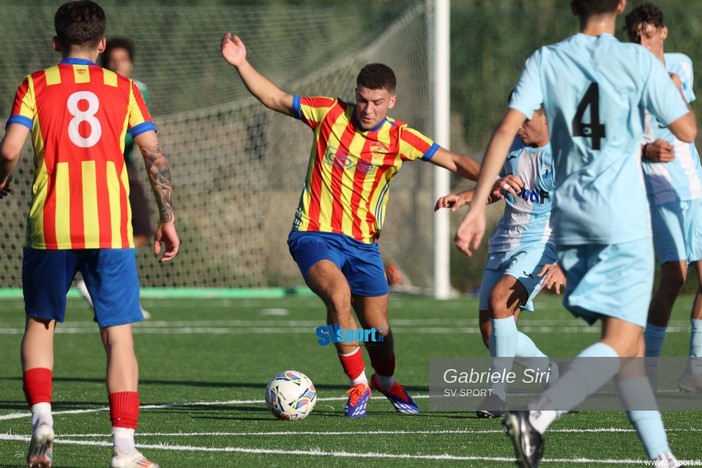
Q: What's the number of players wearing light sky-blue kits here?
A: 3